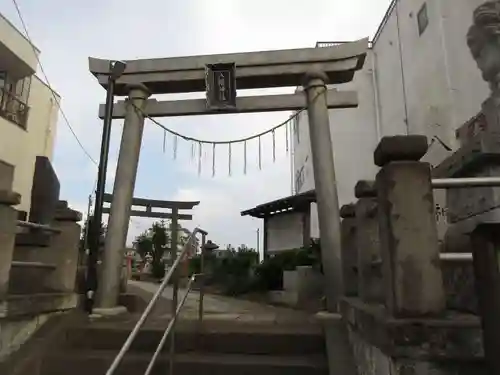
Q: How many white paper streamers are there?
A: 11